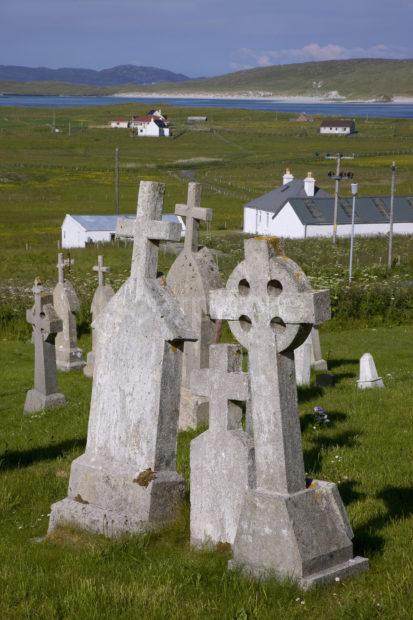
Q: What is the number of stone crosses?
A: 7